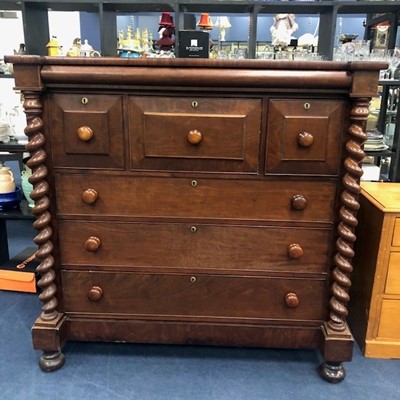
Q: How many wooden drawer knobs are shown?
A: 9